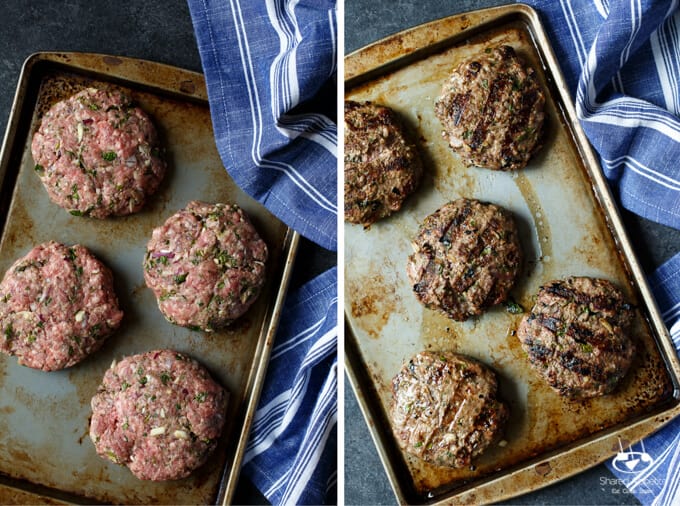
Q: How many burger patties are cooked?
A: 5